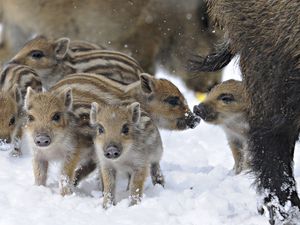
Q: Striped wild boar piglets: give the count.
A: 6